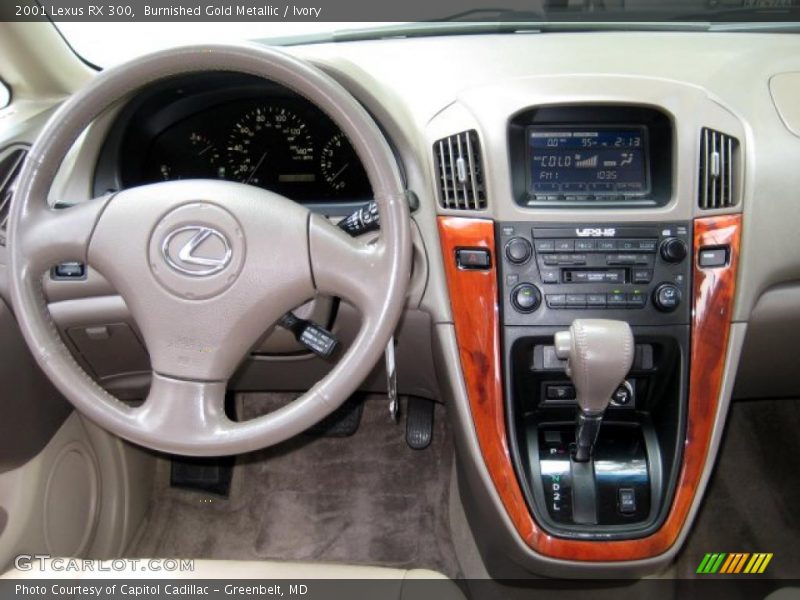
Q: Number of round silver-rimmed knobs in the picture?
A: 4